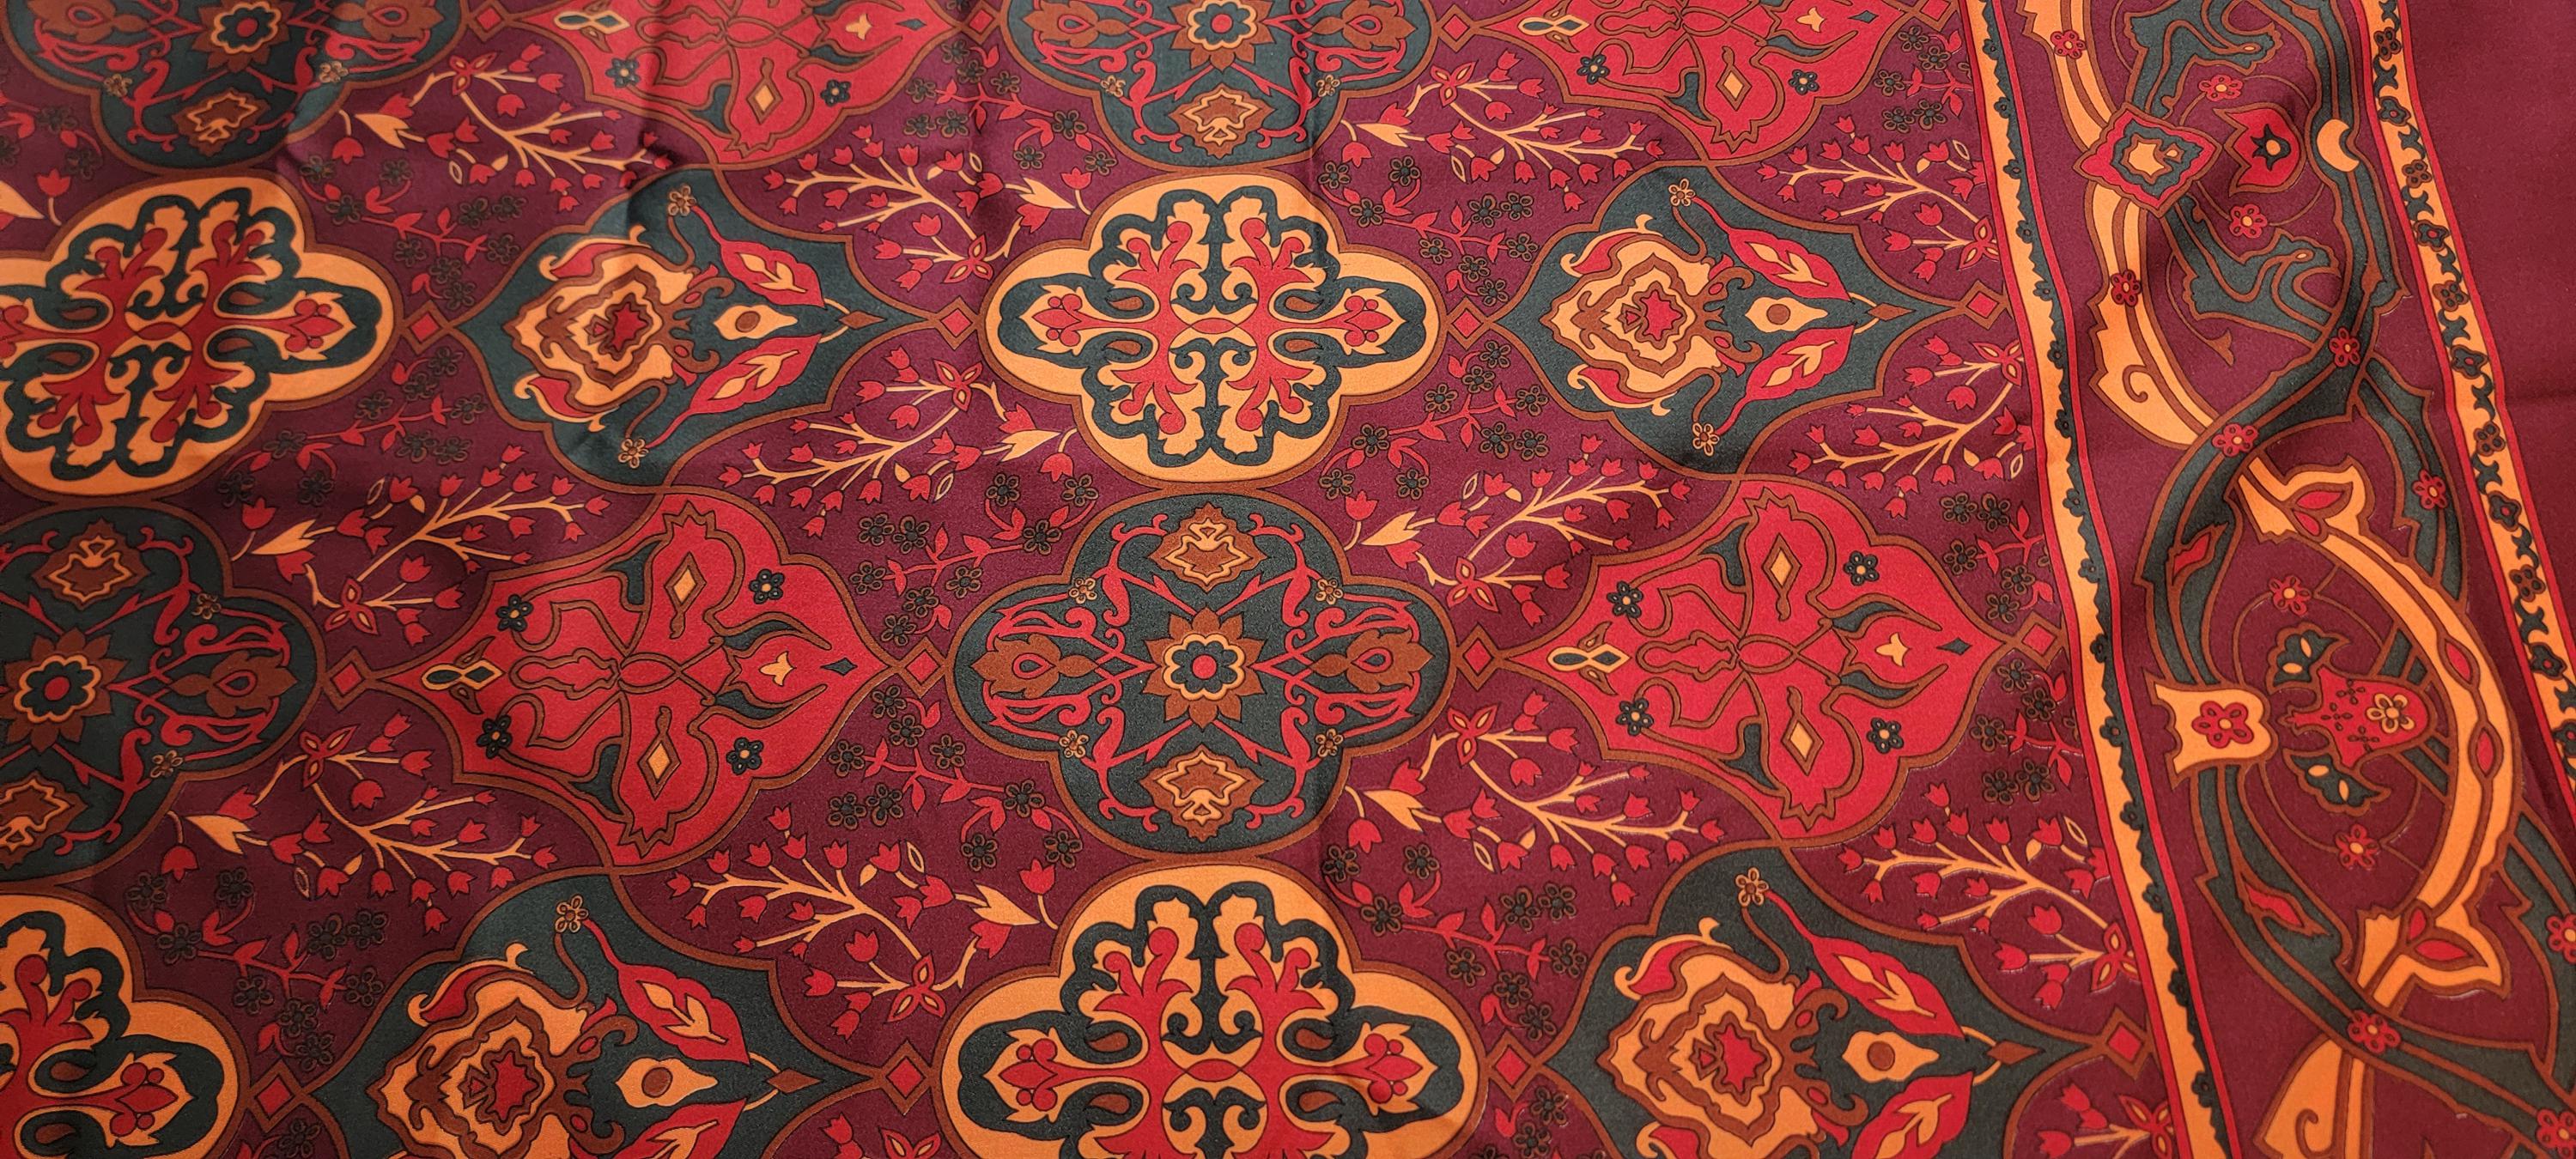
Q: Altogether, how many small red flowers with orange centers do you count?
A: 13